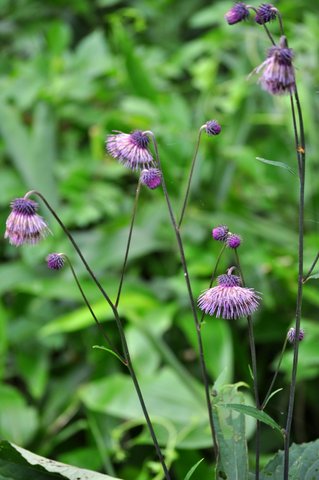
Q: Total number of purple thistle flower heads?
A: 12